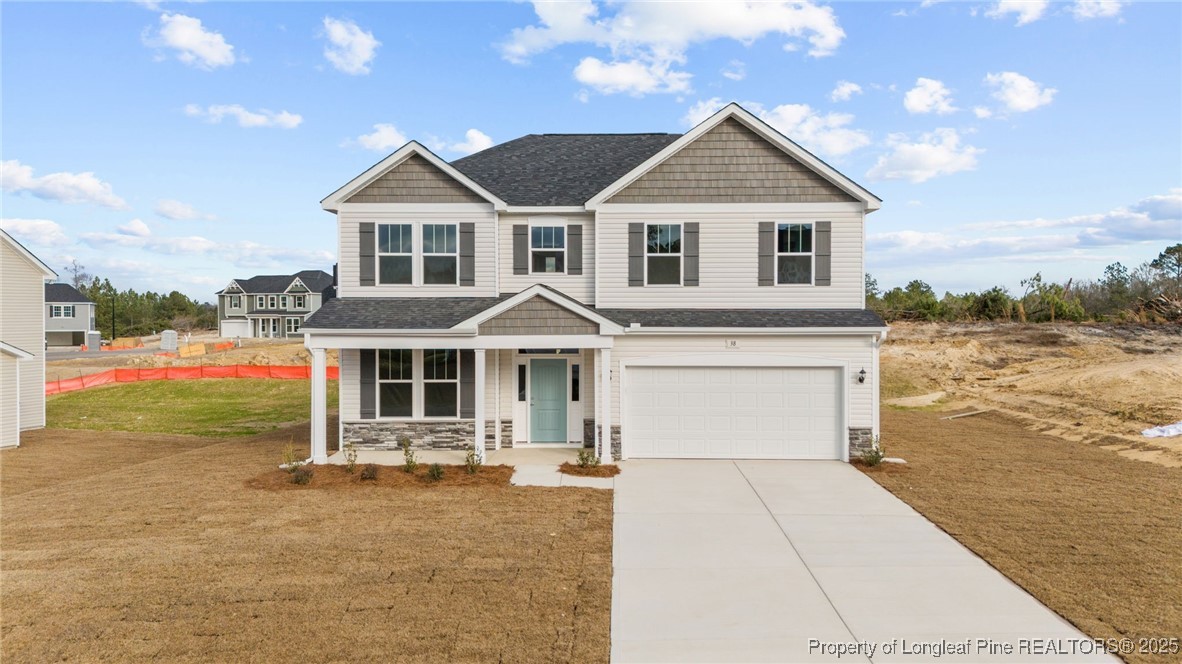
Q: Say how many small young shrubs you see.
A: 9